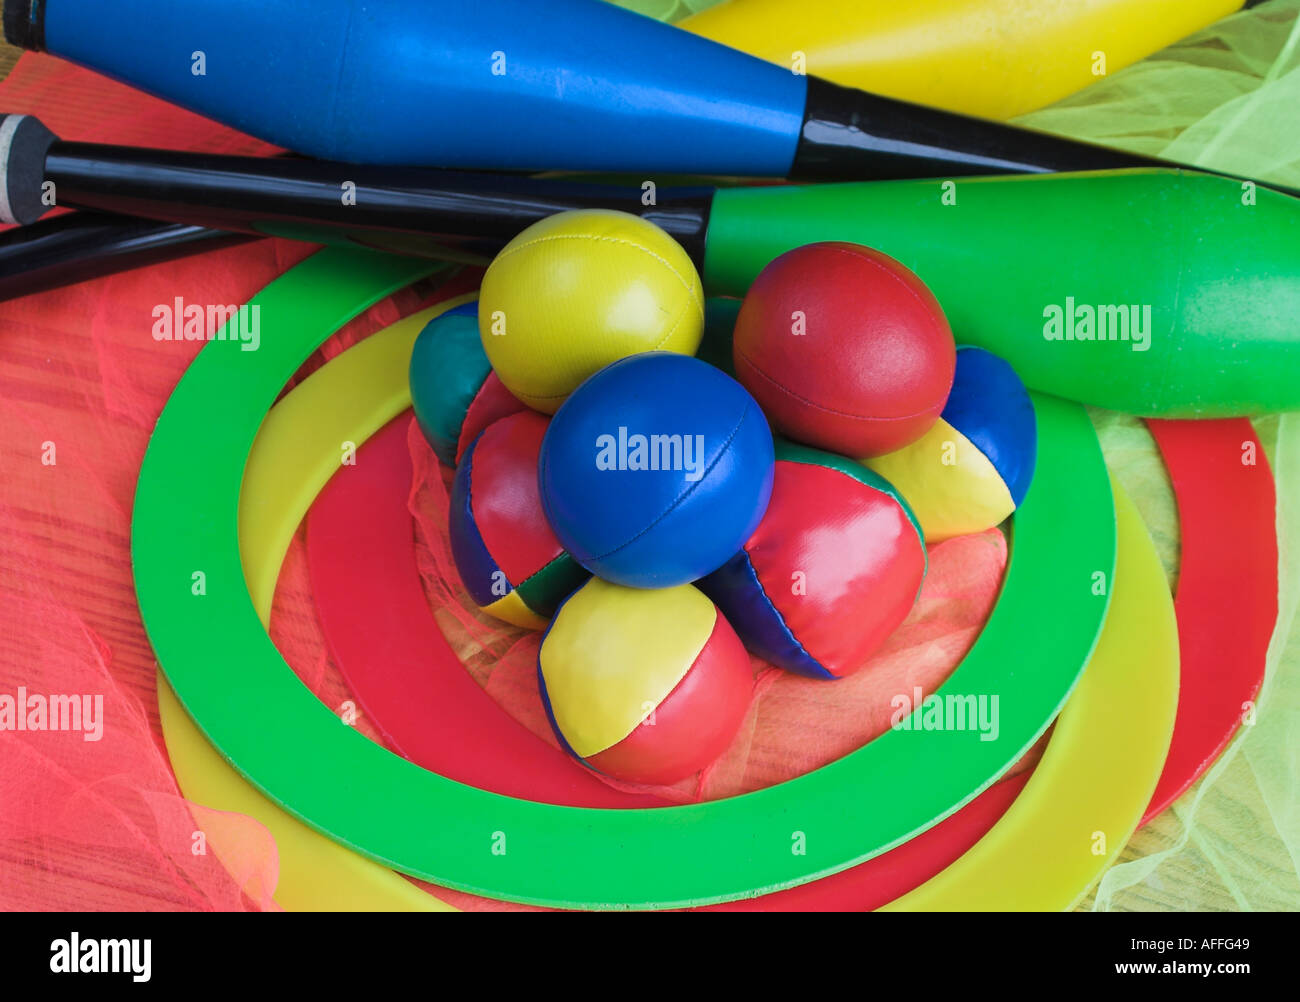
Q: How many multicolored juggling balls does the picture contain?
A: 5